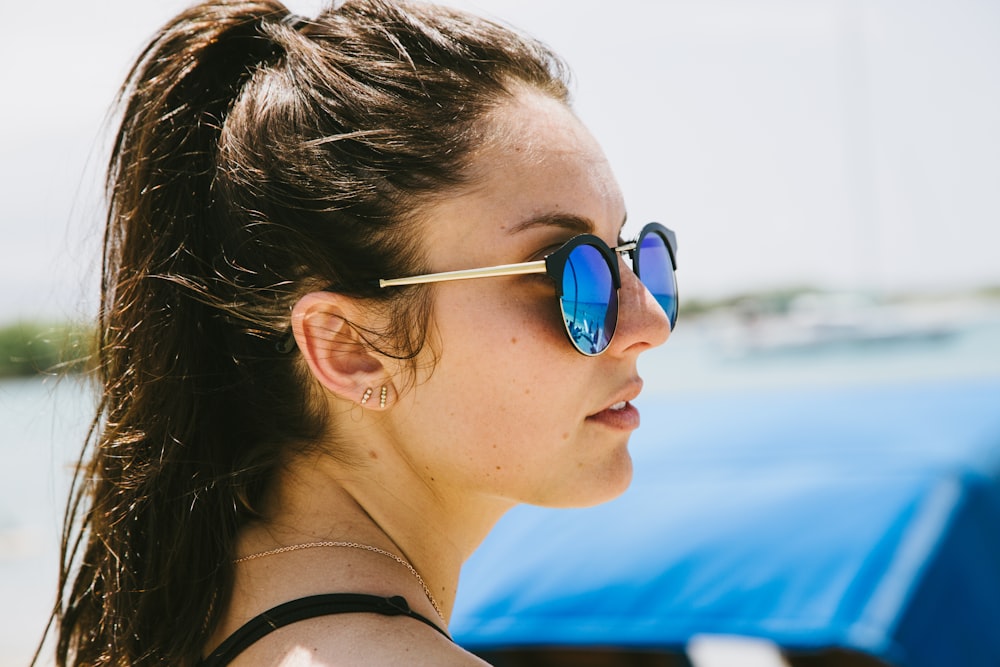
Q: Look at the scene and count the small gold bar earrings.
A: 2